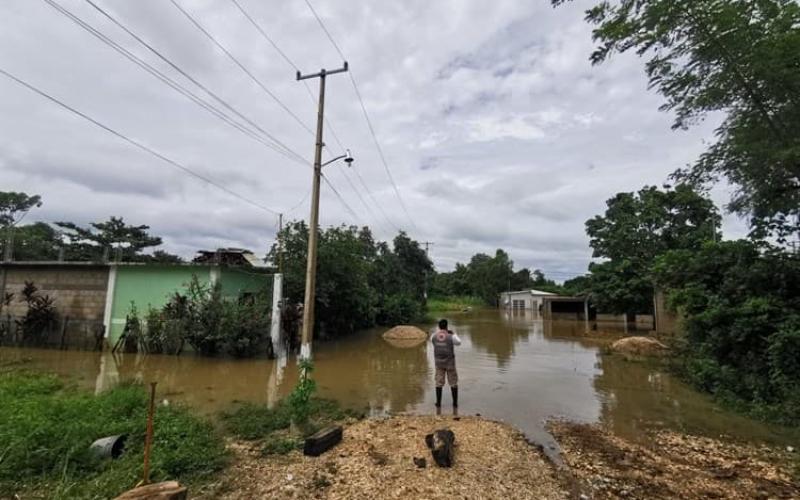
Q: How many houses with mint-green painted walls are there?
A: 1